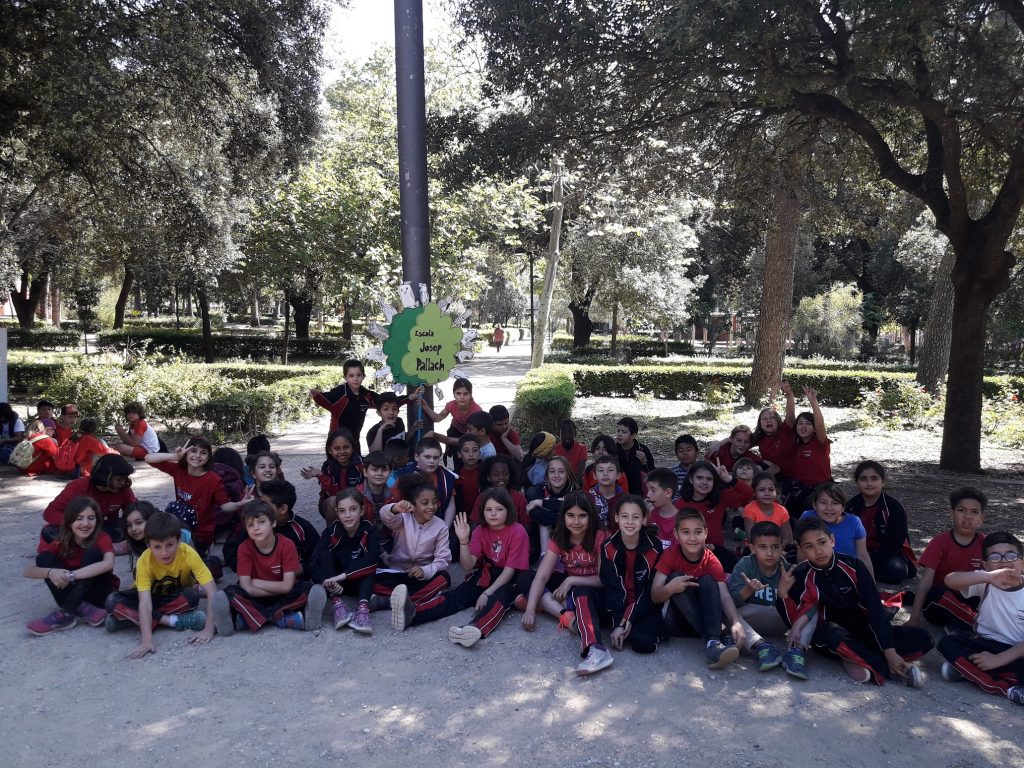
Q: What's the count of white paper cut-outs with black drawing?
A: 13